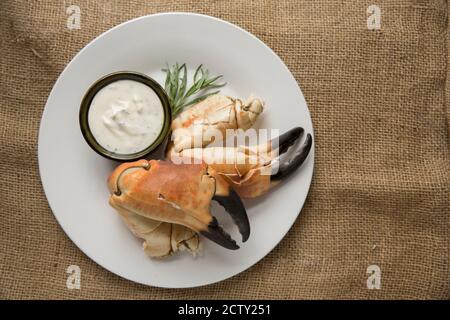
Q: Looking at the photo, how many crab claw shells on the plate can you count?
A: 2